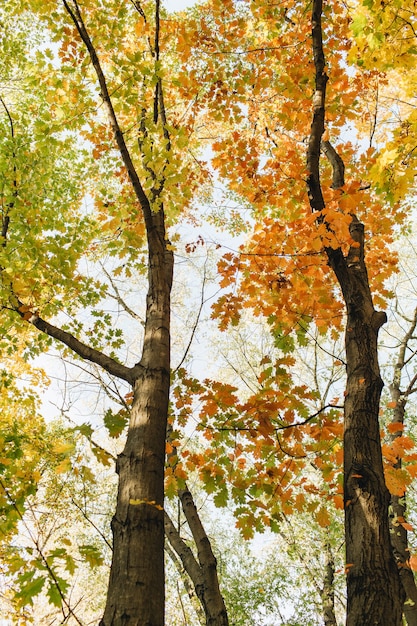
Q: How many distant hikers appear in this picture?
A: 0